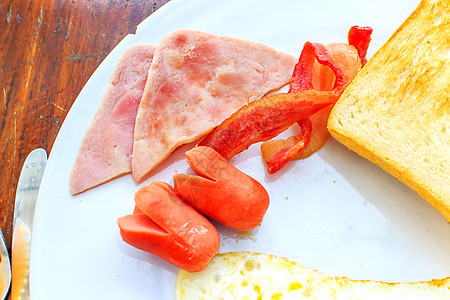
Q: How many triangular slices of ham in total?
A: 2